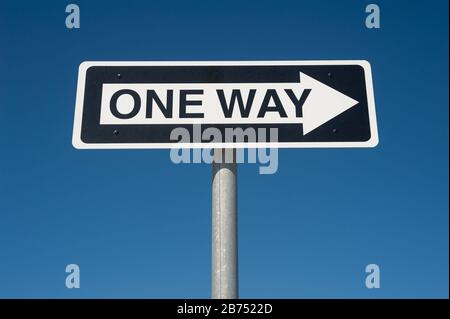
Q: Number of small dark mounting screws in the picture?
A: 4